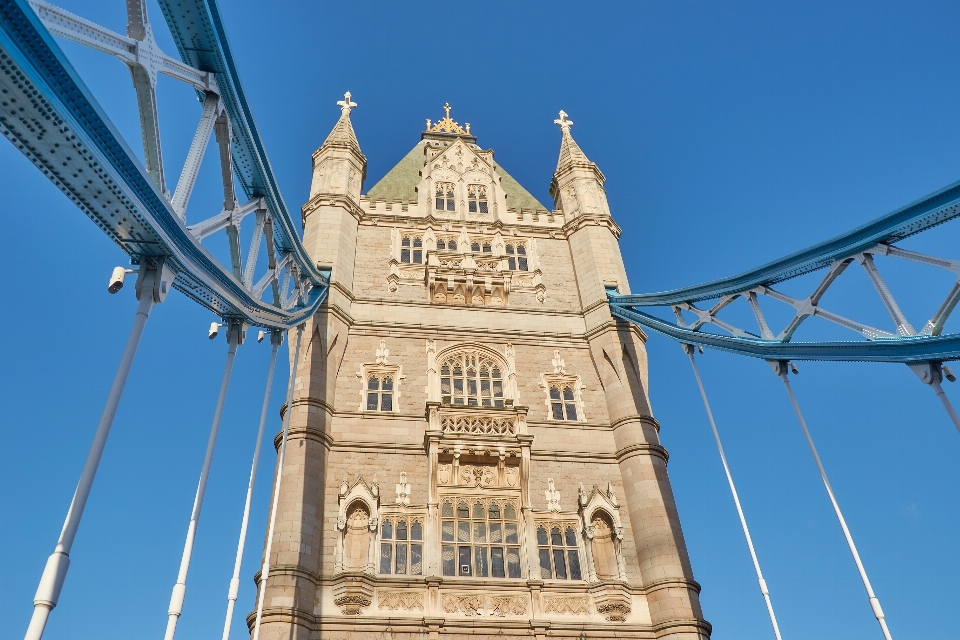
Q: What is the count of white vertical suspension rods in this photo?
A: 7